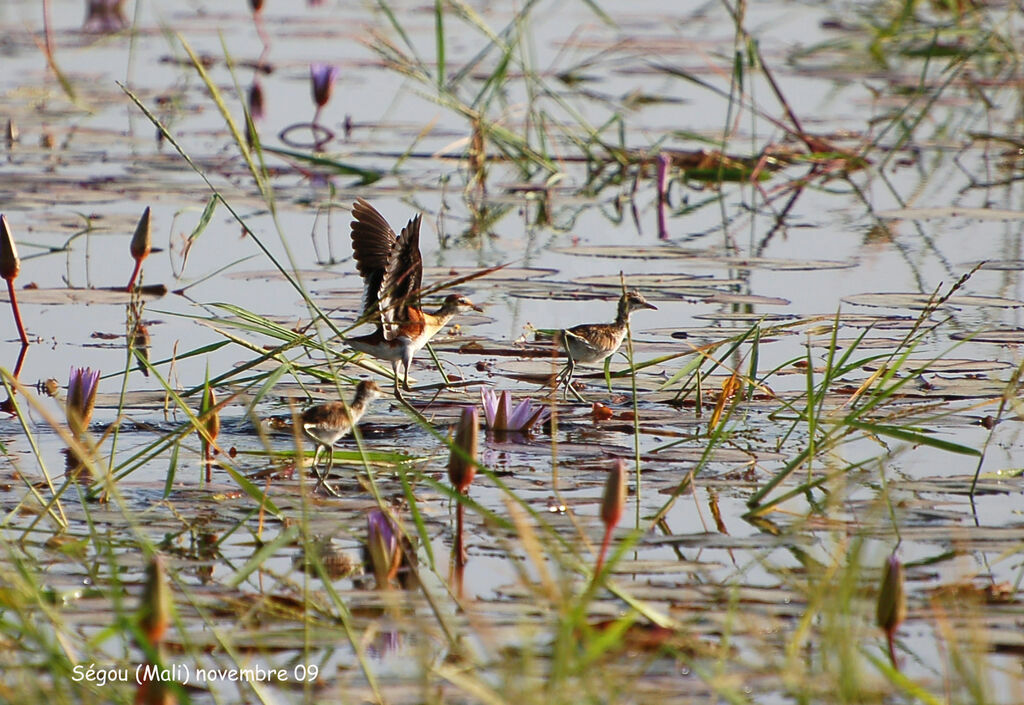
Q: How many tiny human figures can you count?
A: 0